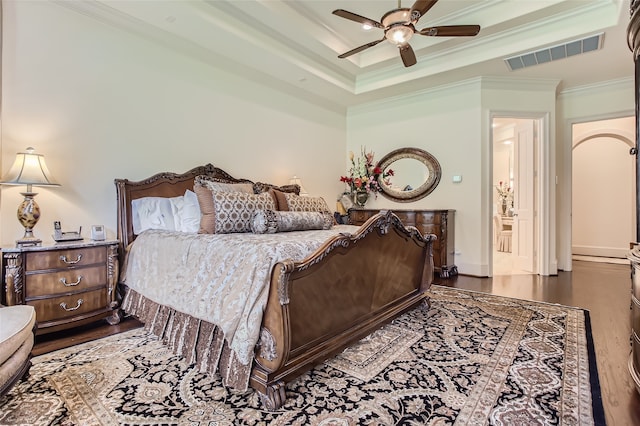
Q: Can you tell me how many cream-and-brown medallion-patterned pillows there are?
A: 2